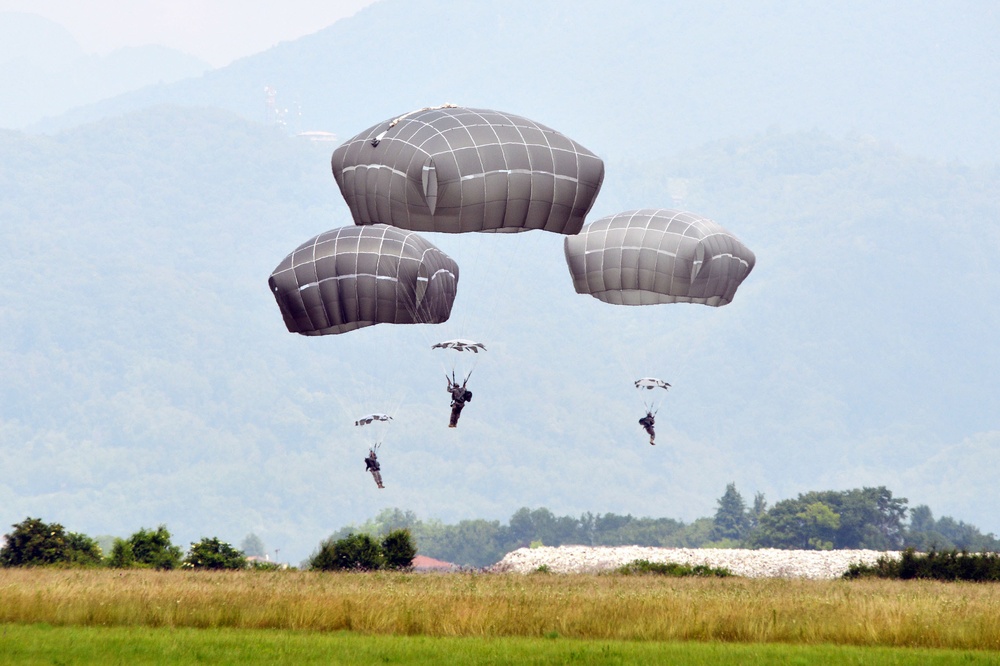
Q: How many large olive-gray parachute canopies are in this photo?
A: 3